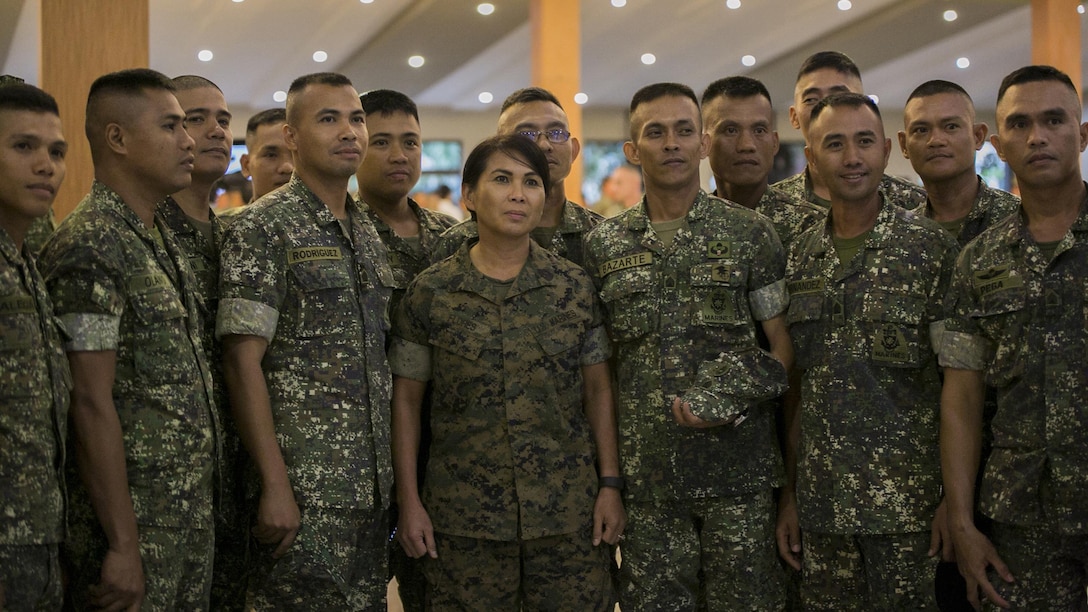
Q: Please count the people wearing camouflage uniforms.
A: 14